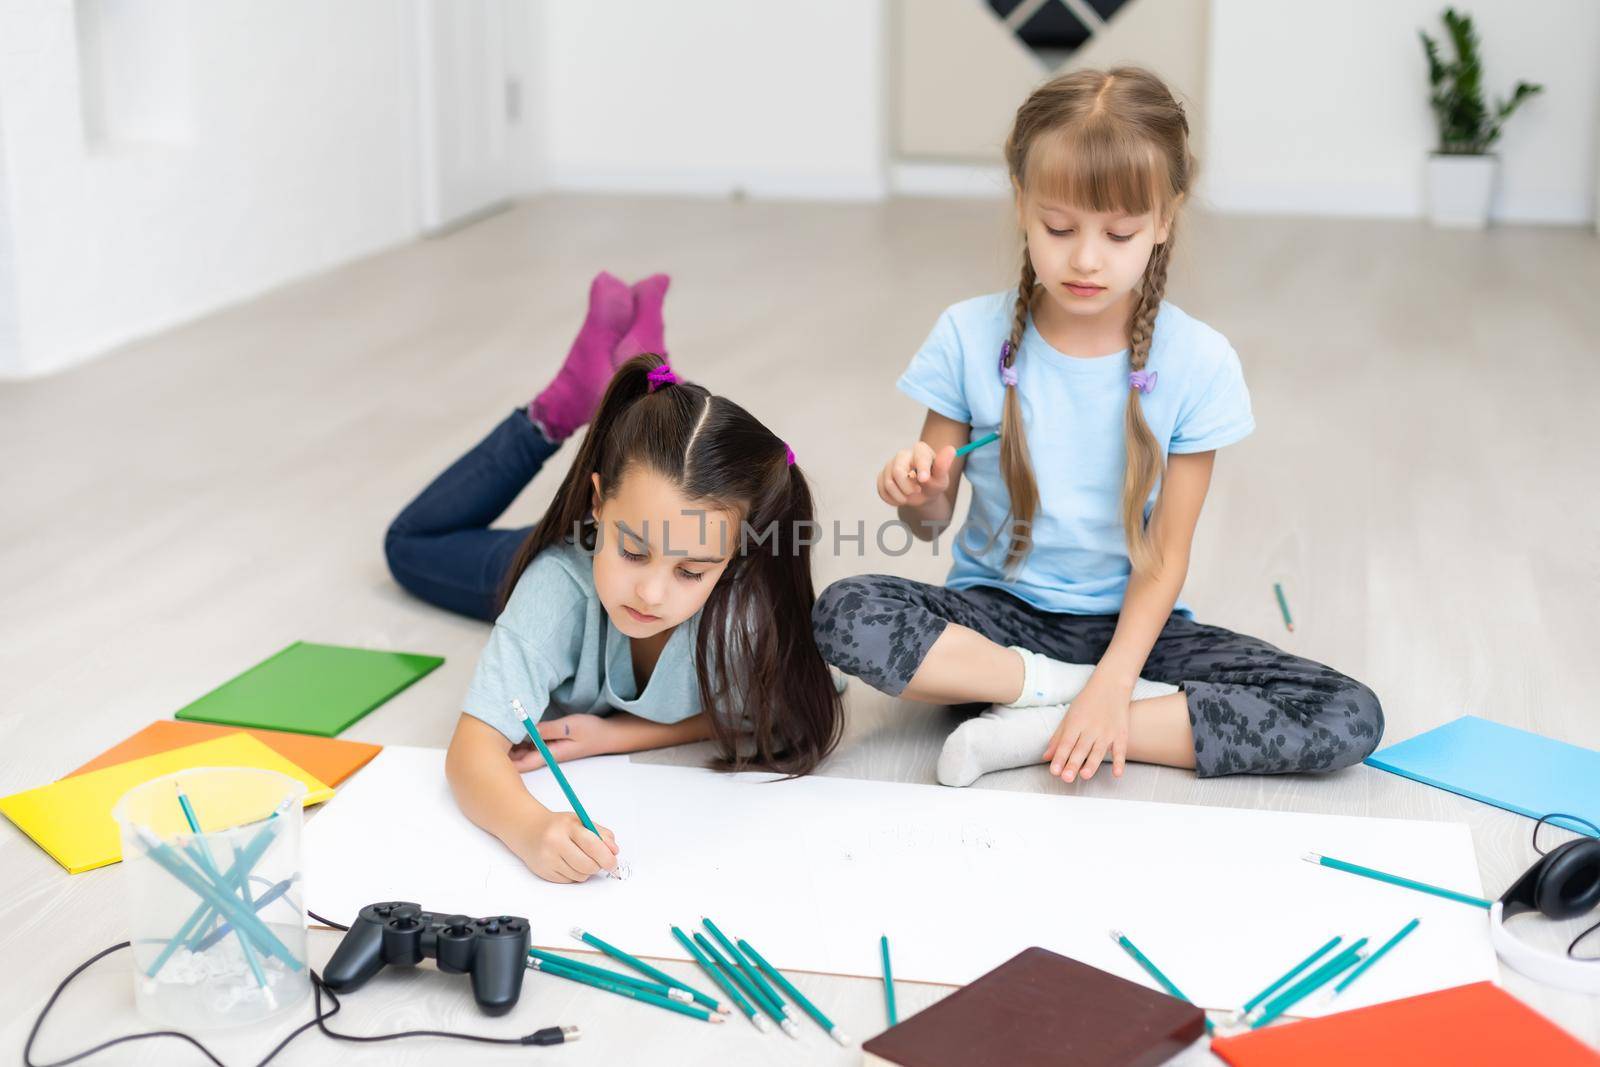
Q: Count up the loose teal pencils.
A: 15